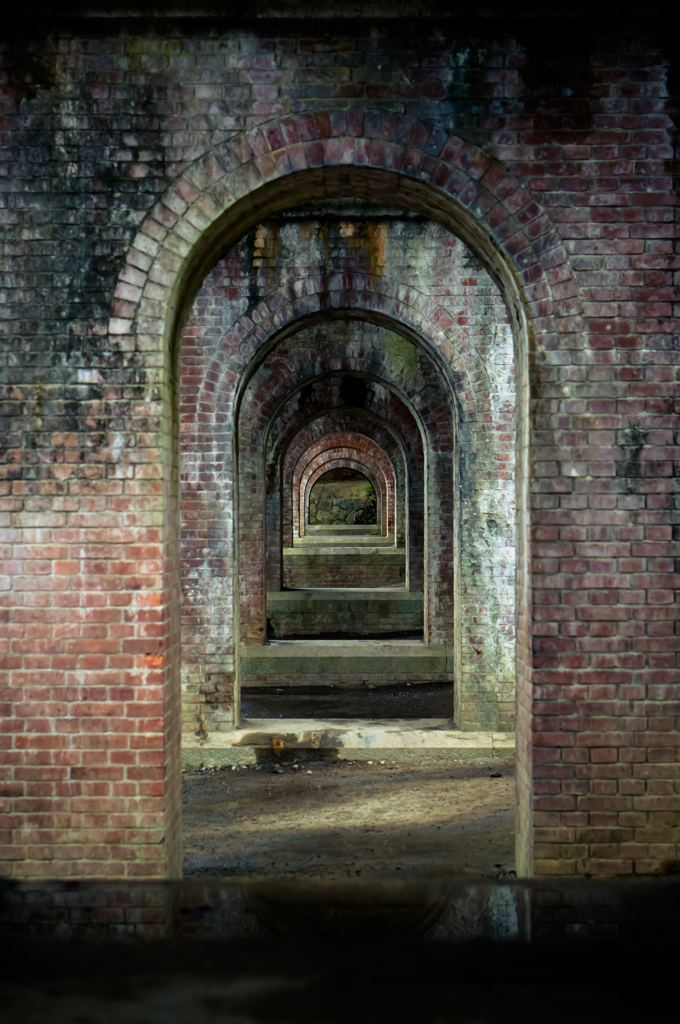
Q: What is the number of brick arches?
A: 8